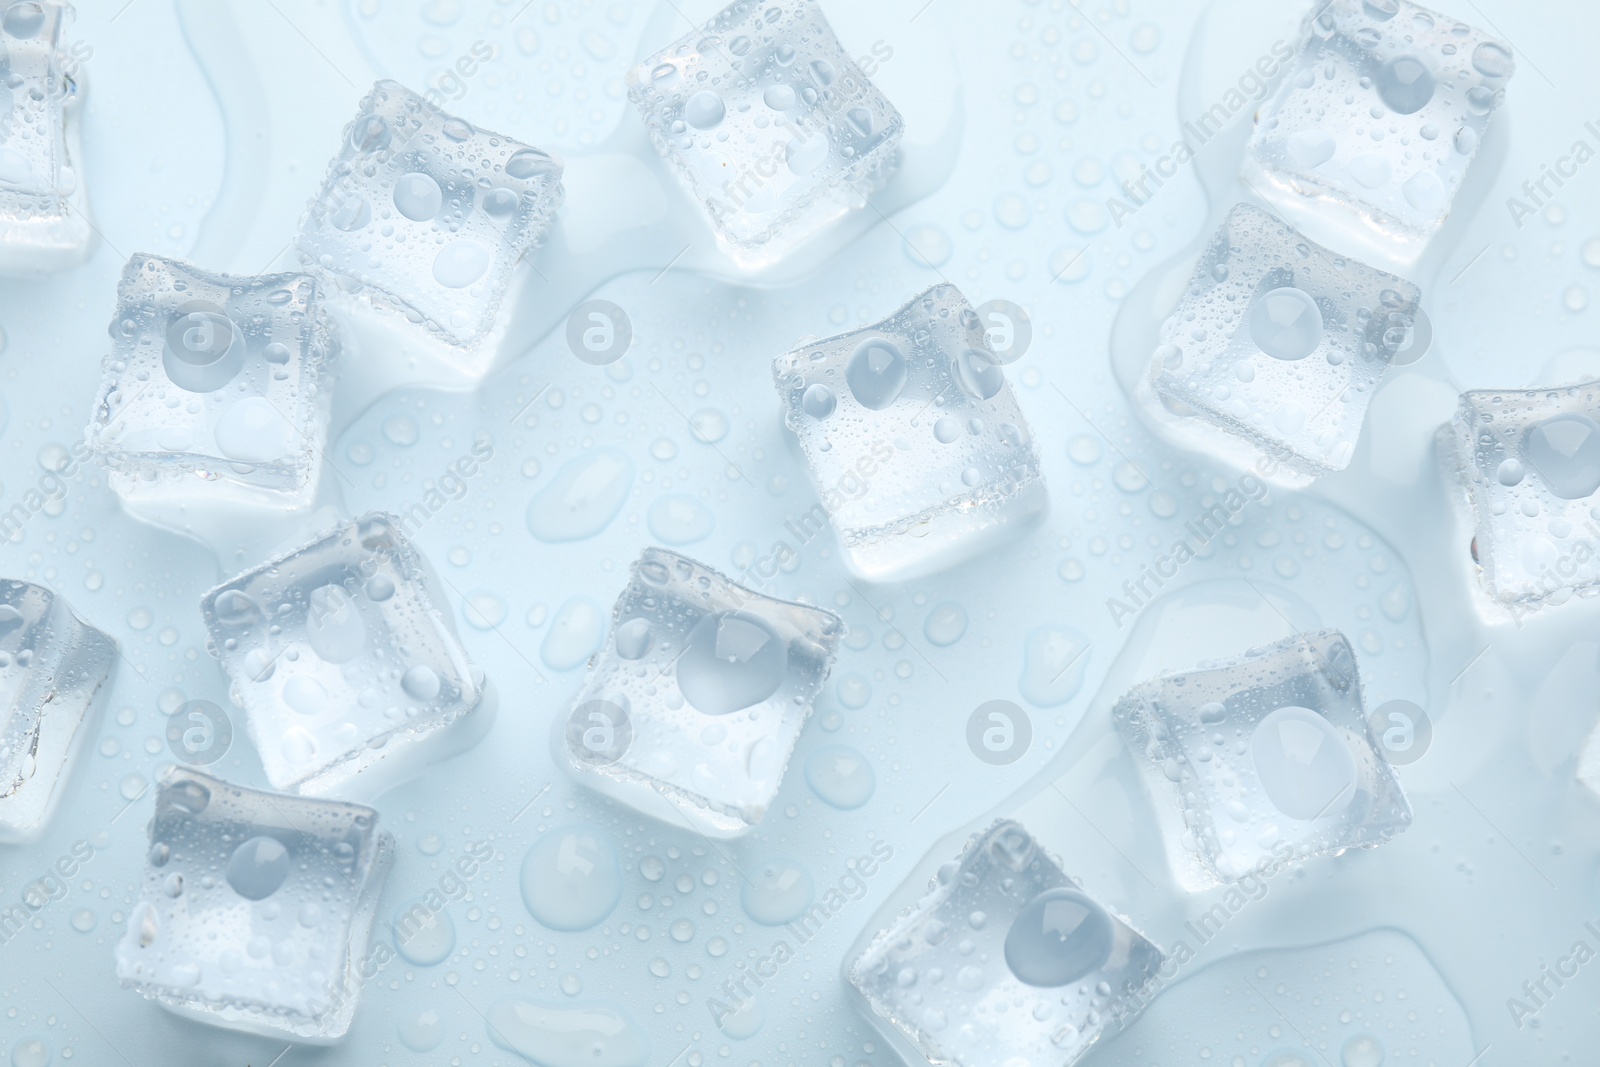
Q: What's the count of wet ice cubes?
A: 14